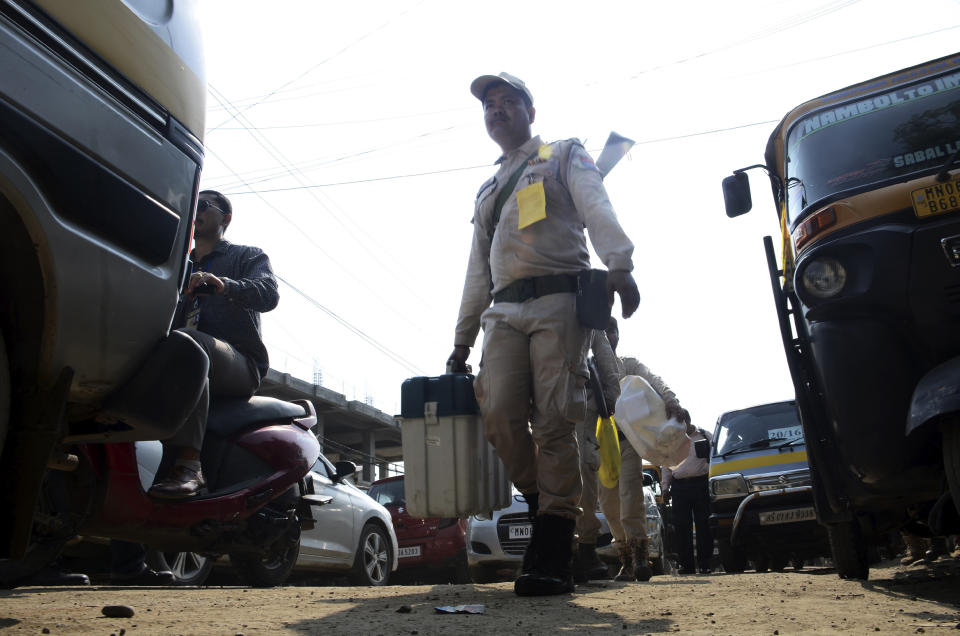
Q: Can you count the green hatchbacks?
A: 0